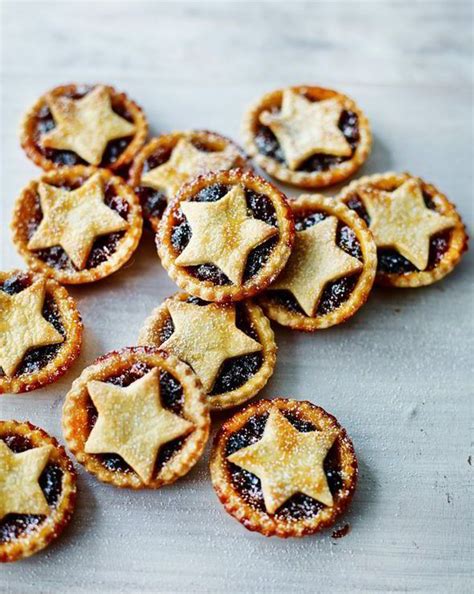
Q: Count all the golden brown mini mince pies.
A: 12